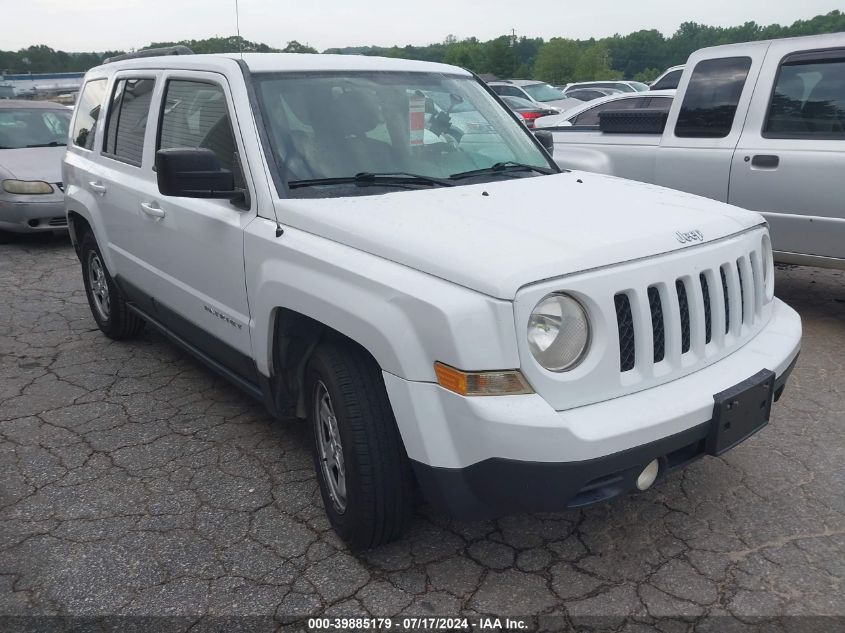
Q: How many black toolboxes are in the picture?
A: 1